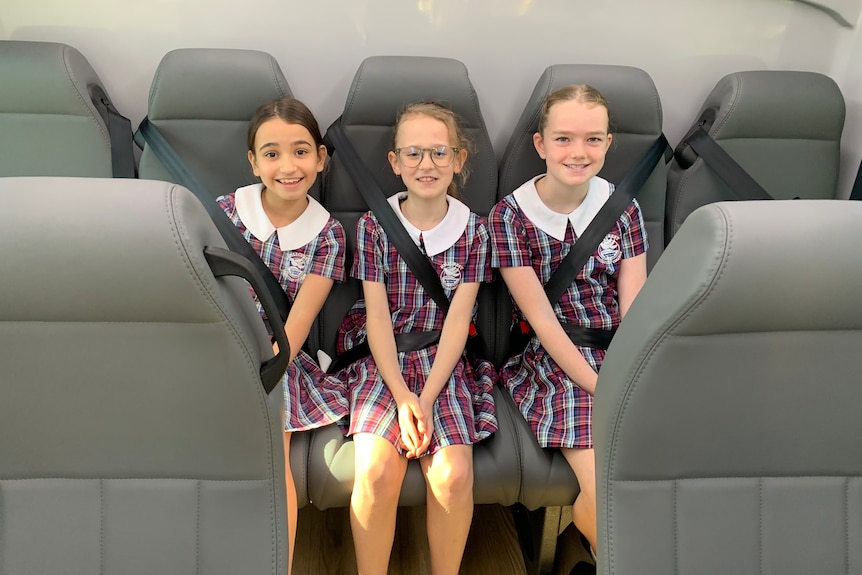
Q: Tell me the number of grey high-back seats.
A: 7